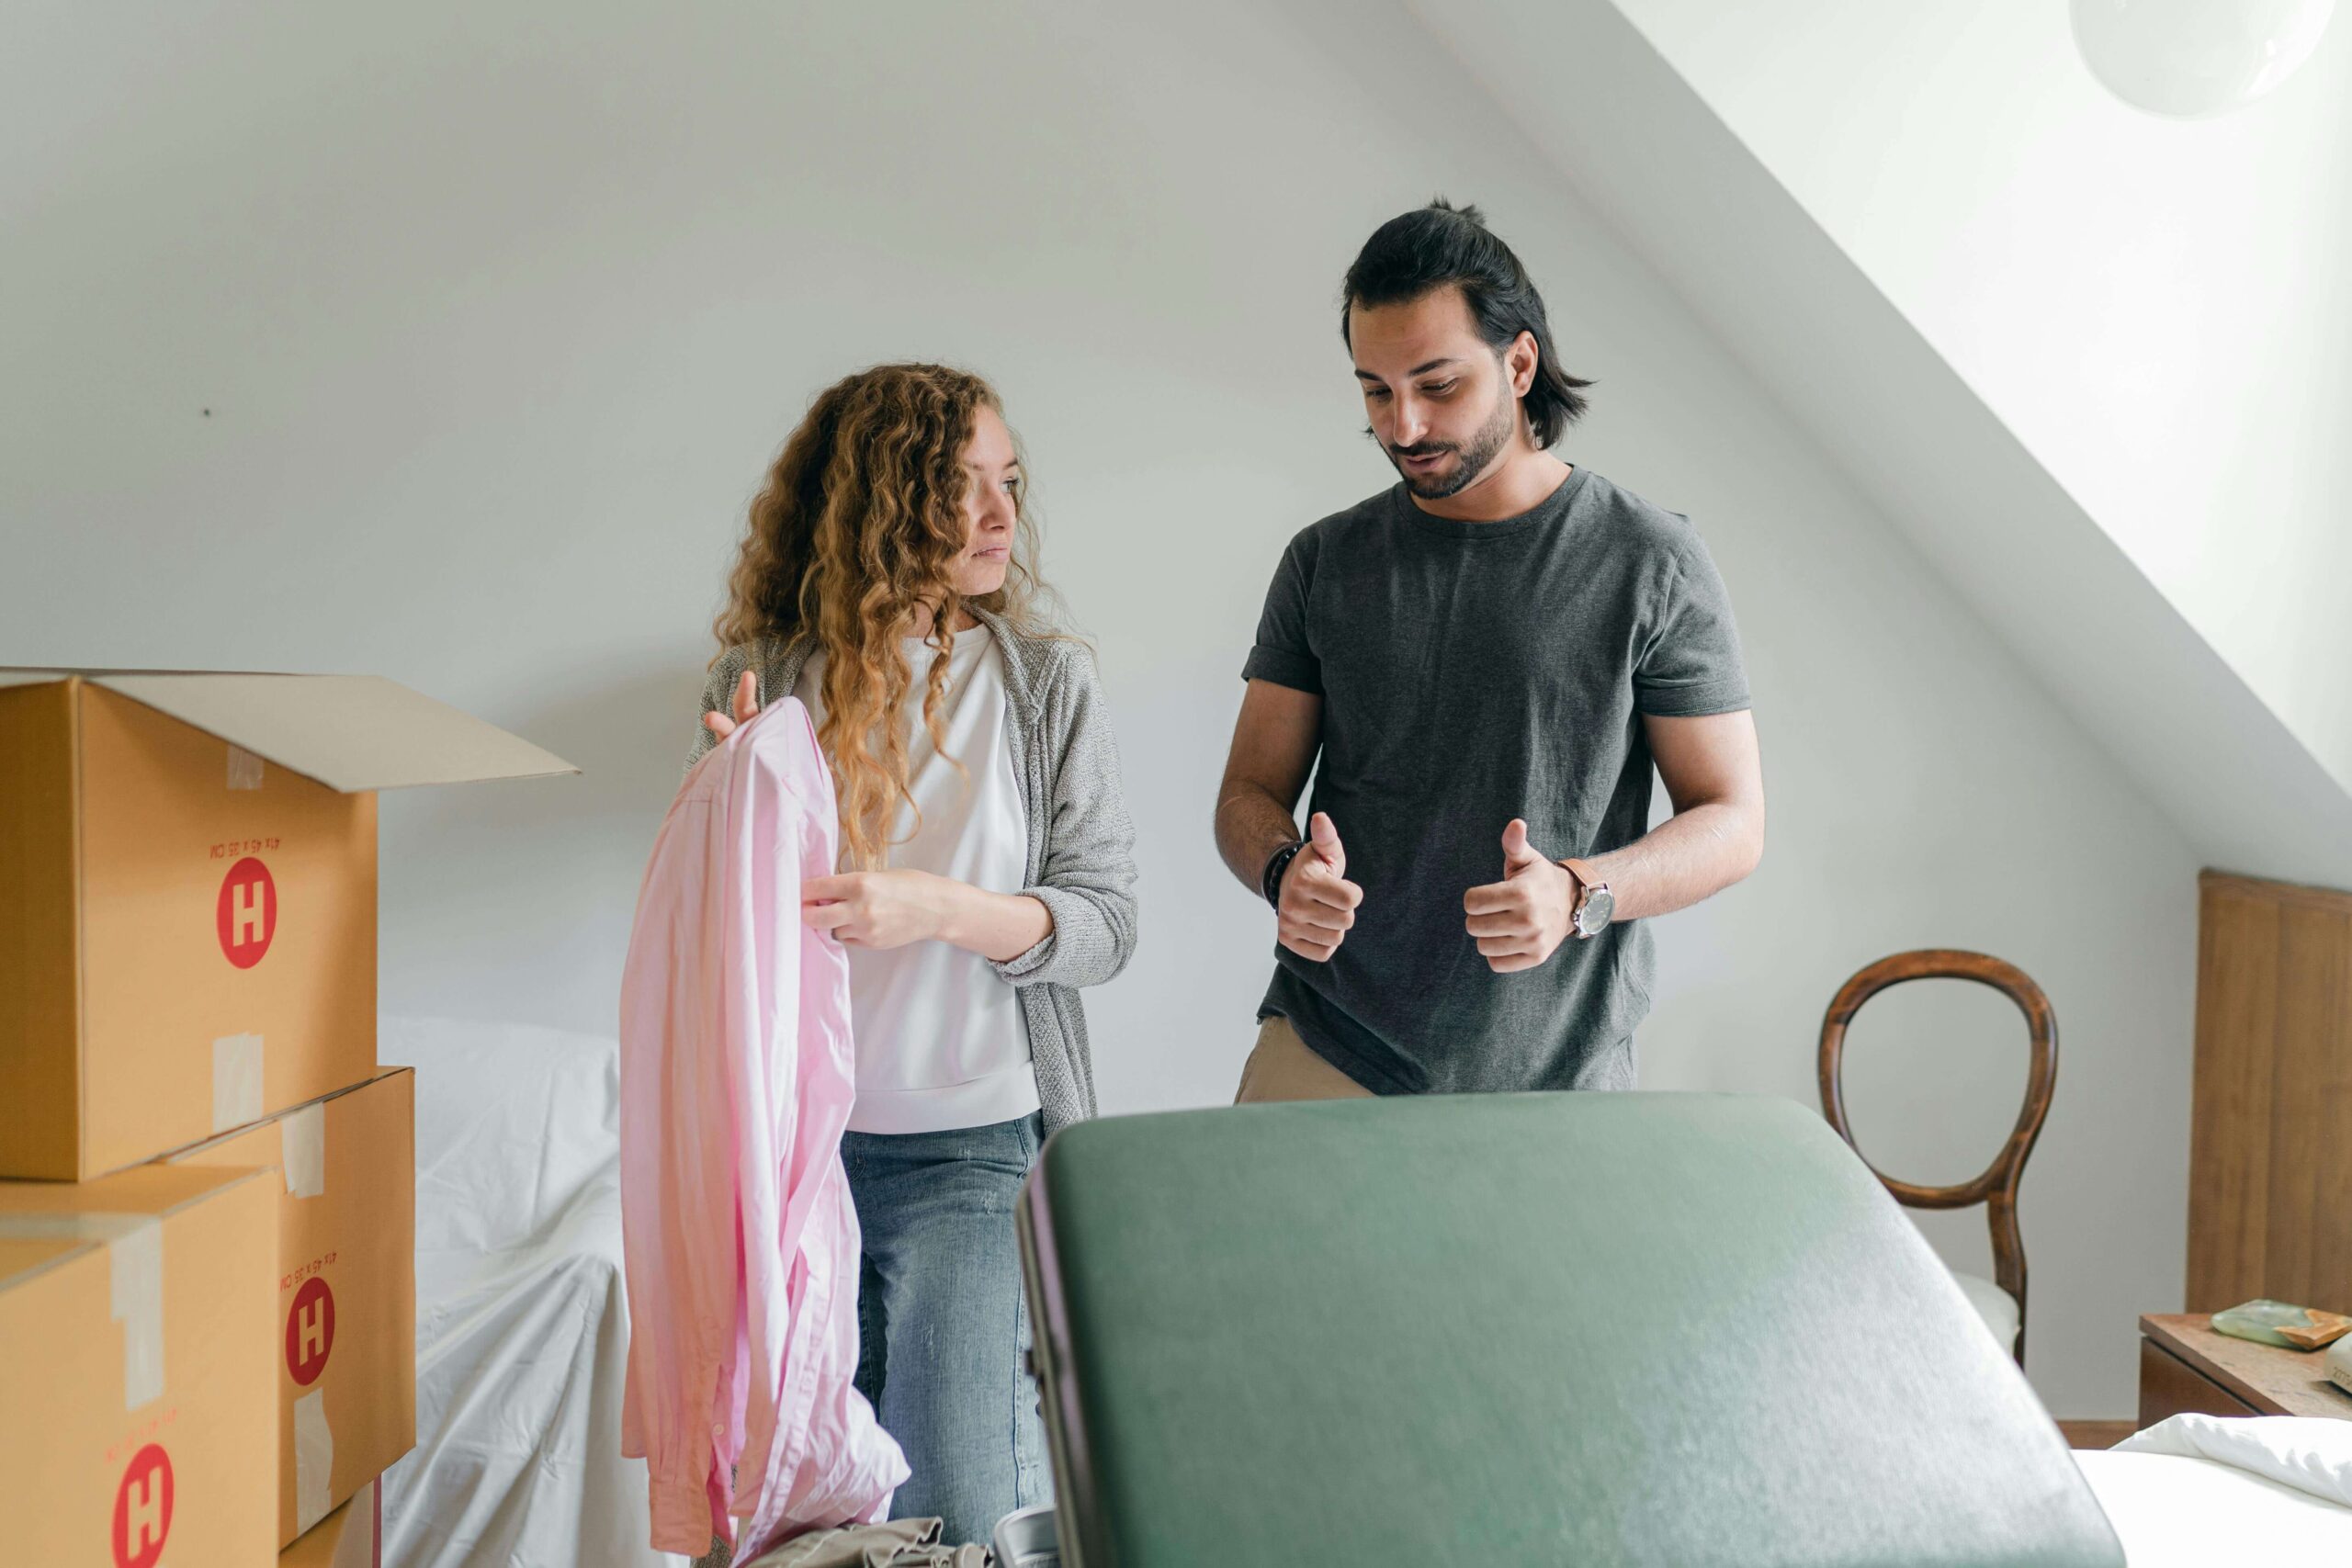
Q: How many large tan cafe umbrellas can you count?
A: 0